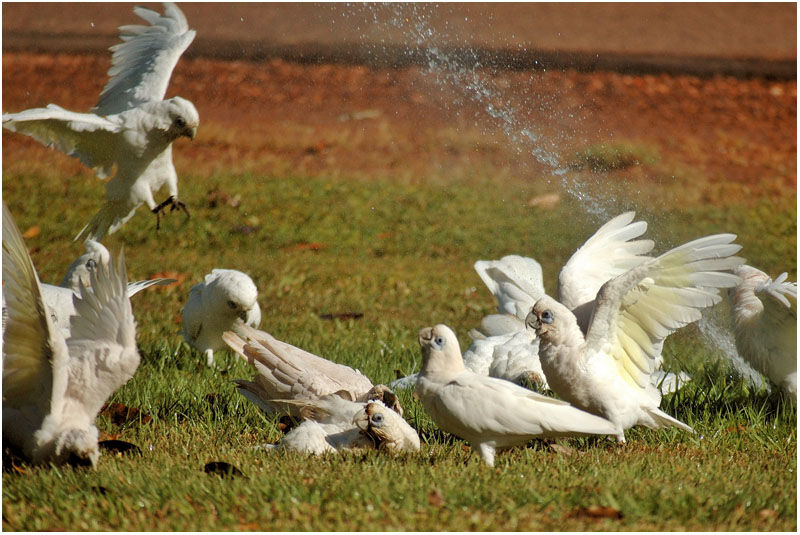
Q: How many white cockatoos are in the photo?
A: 10